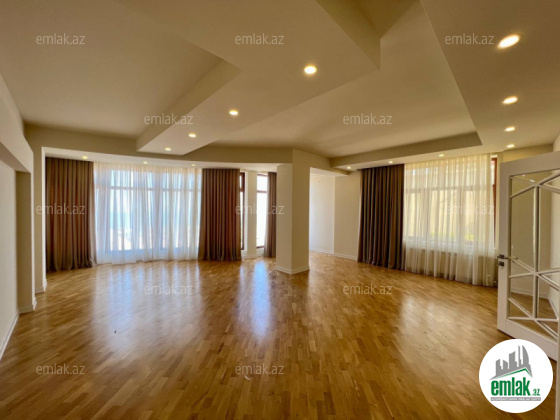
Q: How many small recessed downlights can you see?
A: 14